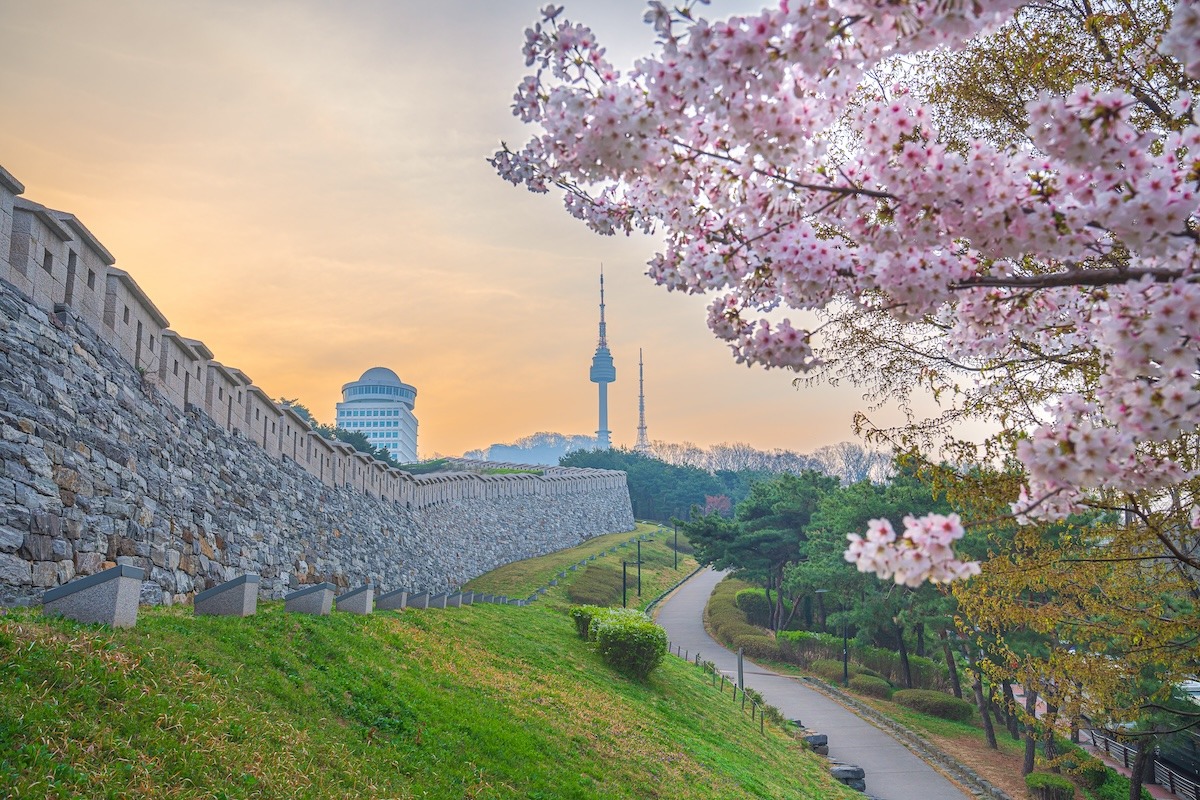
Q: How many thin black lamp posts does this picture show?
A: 4